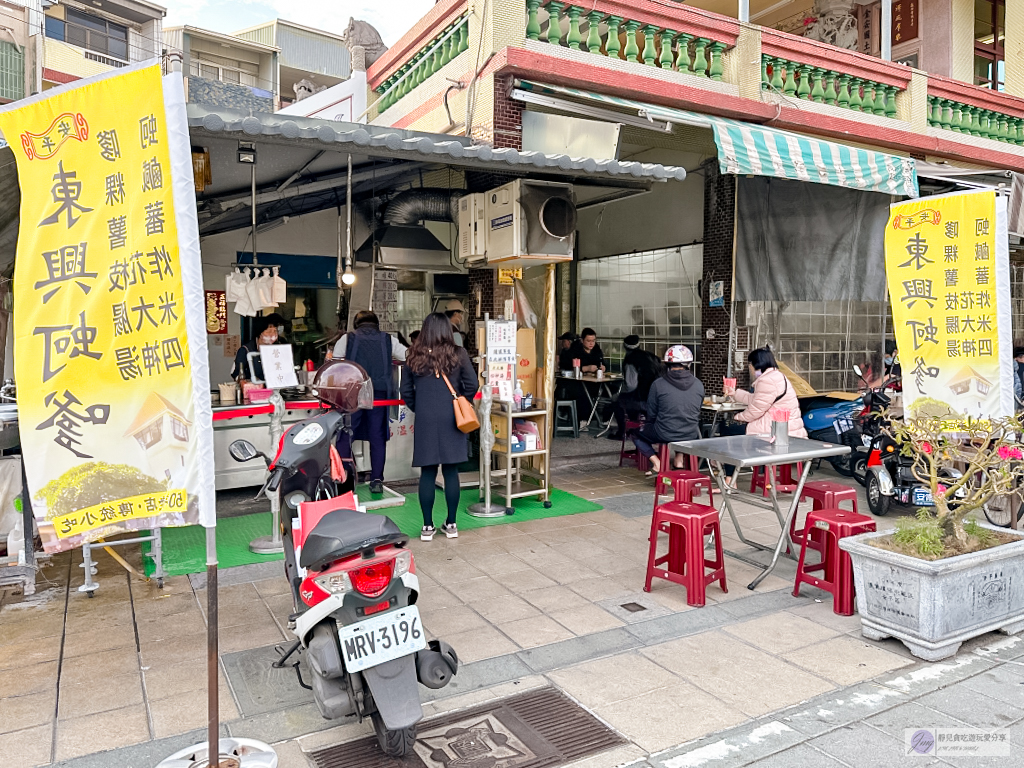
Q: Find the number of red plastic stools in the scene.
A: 7